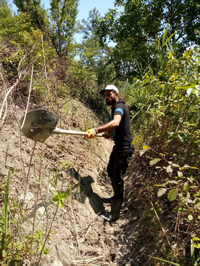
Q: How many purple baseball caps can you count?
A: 0